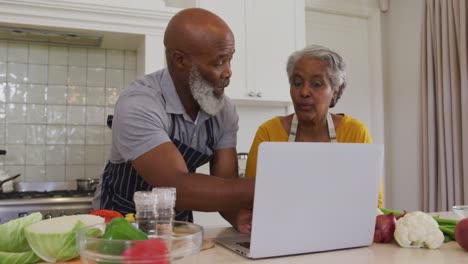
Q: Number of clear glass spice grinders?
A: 2